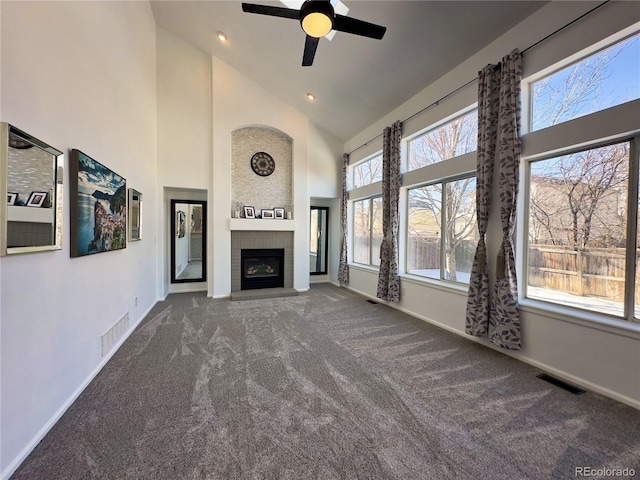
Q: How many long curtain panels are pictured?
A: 5